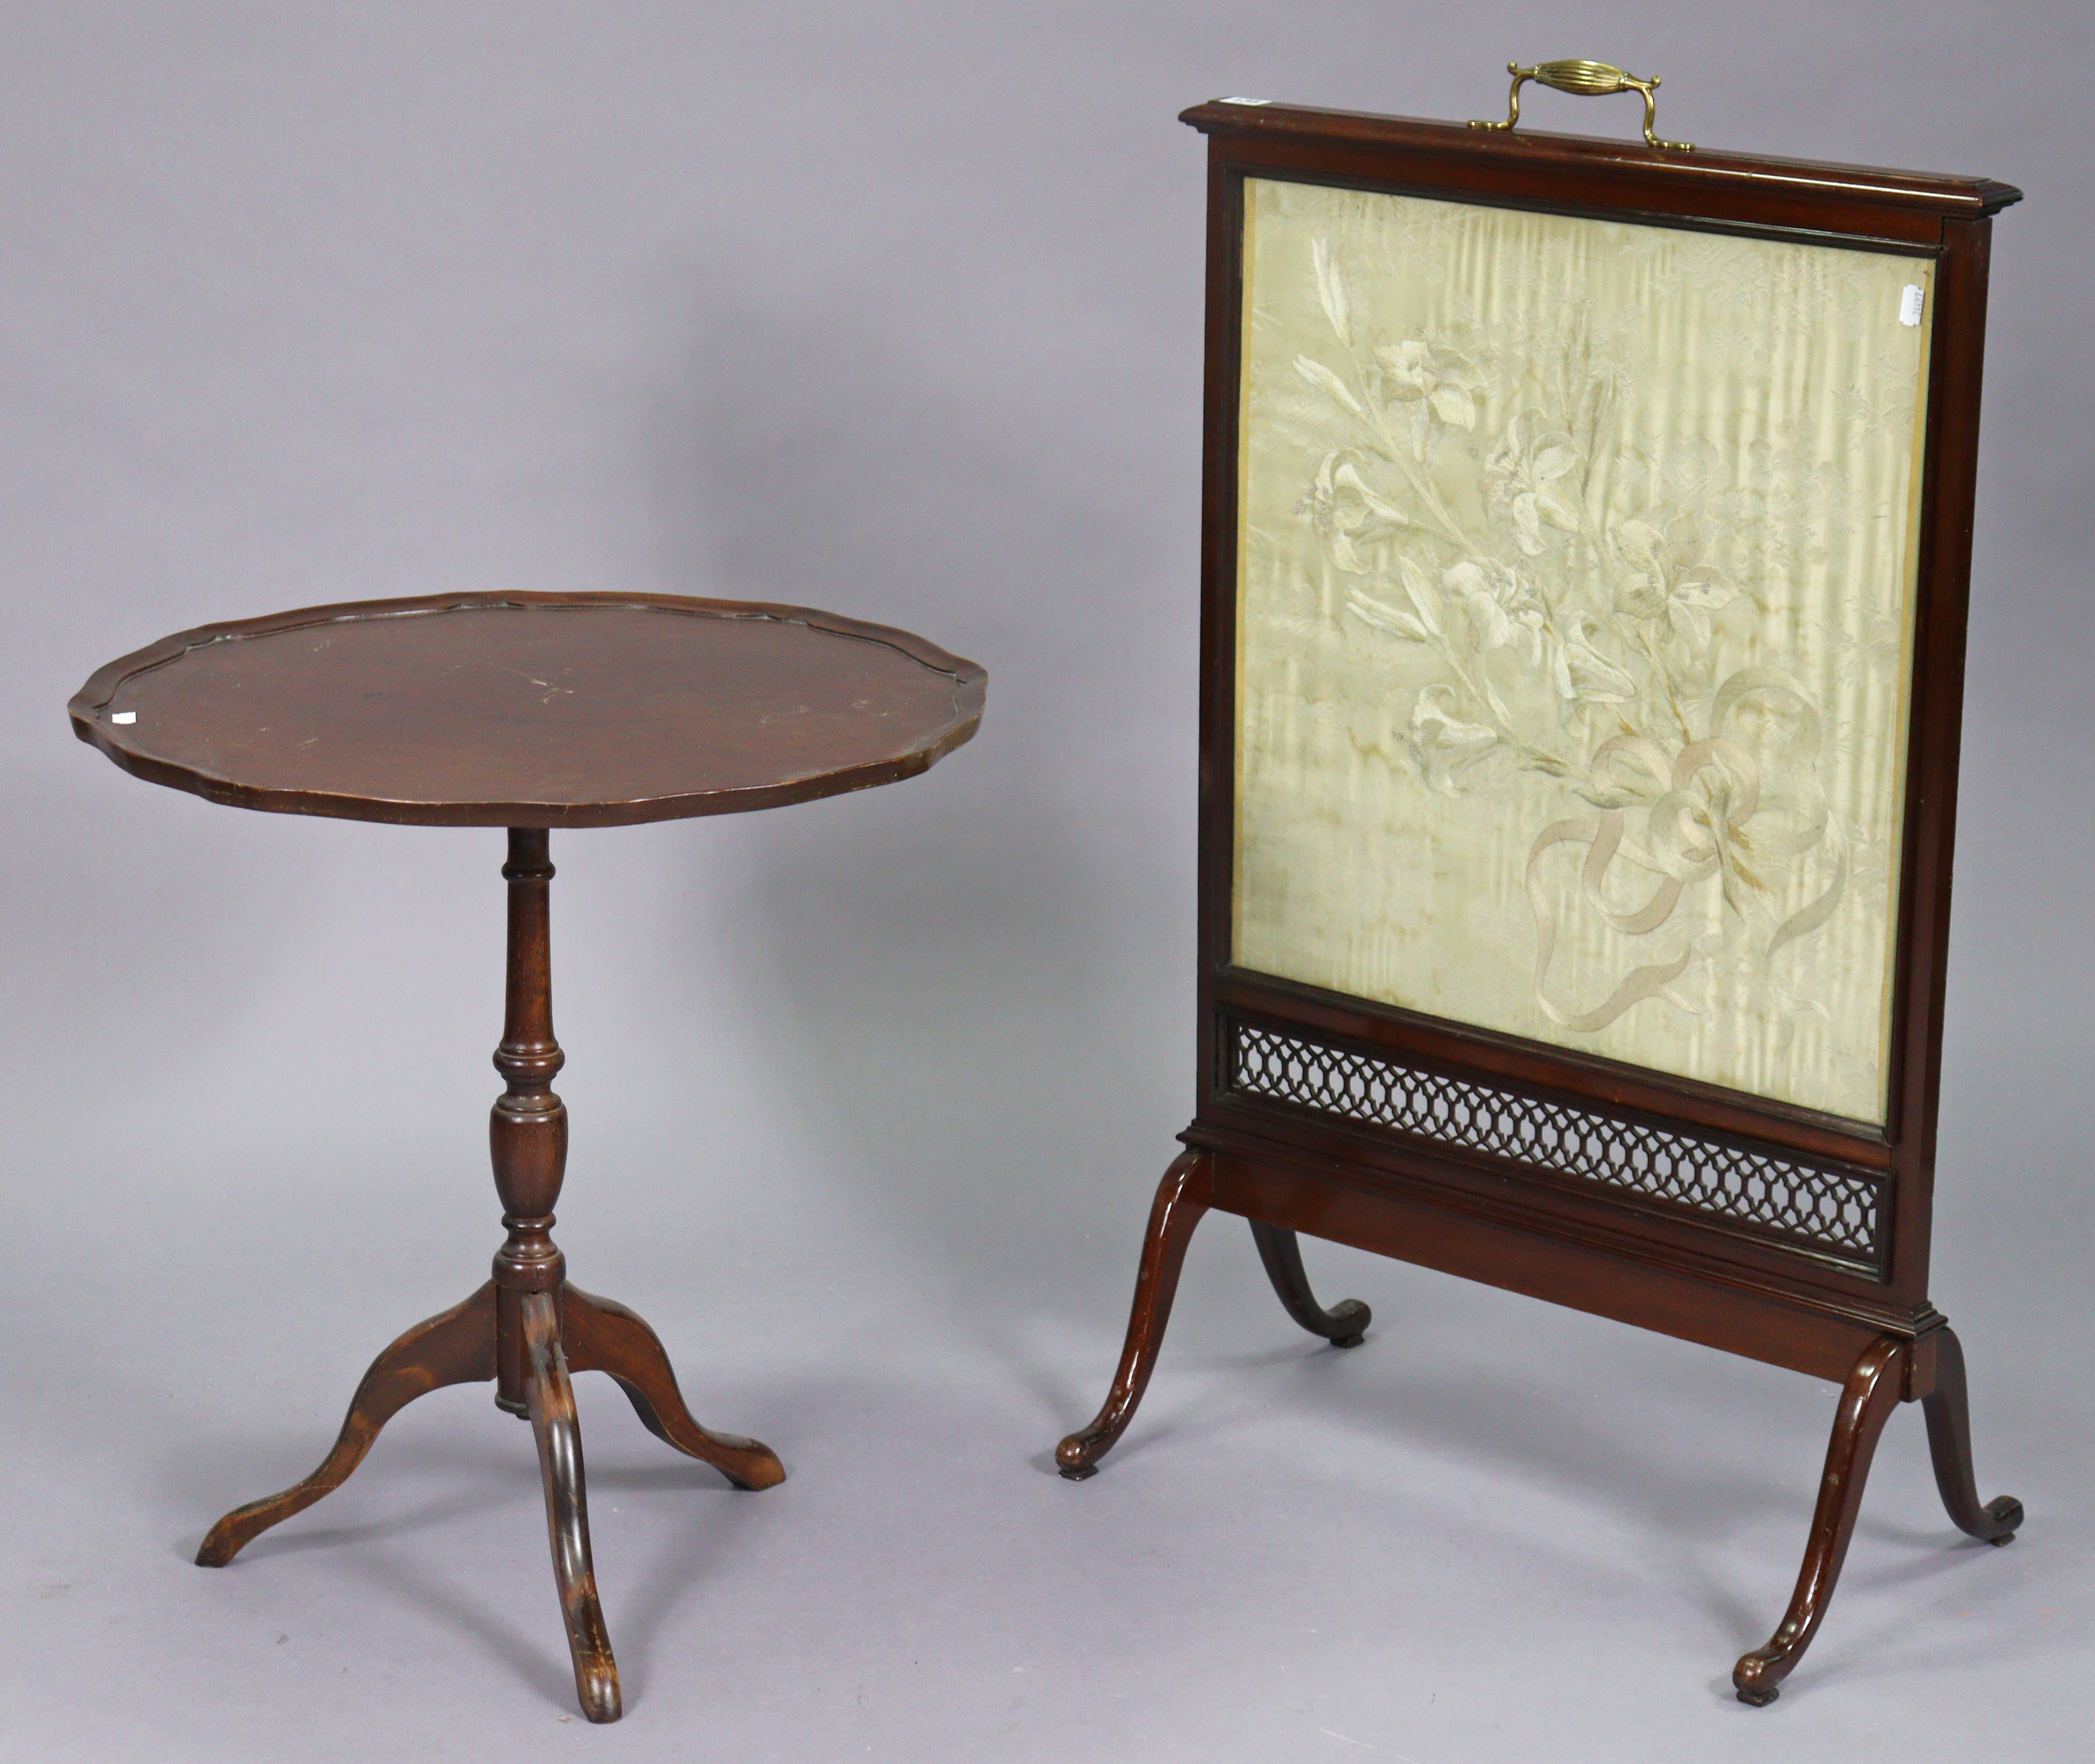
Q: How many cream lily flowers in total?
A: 7